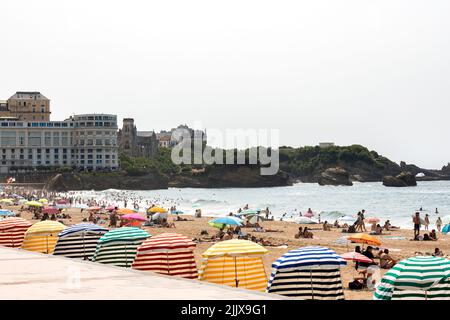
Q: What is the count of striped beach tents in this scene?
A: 8